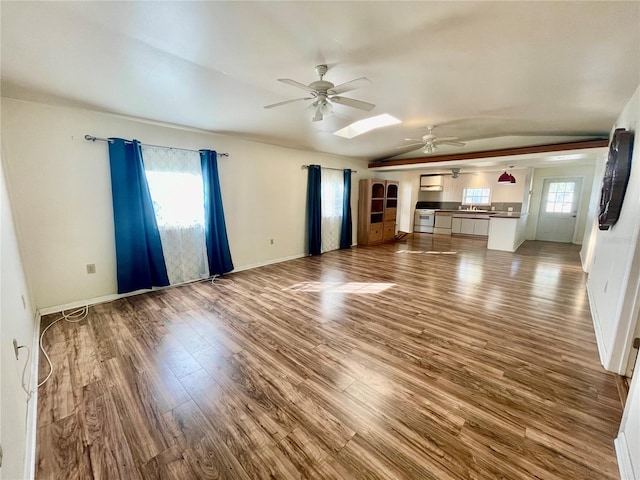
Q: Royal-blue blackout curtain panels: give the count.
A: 4